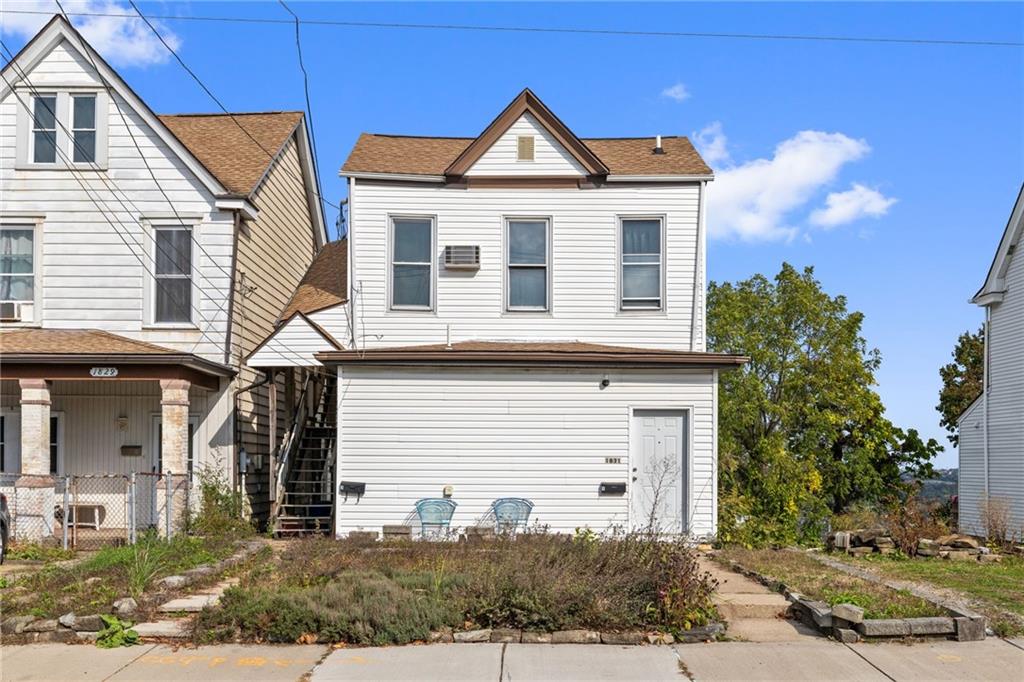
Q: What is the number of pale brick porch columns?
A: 2